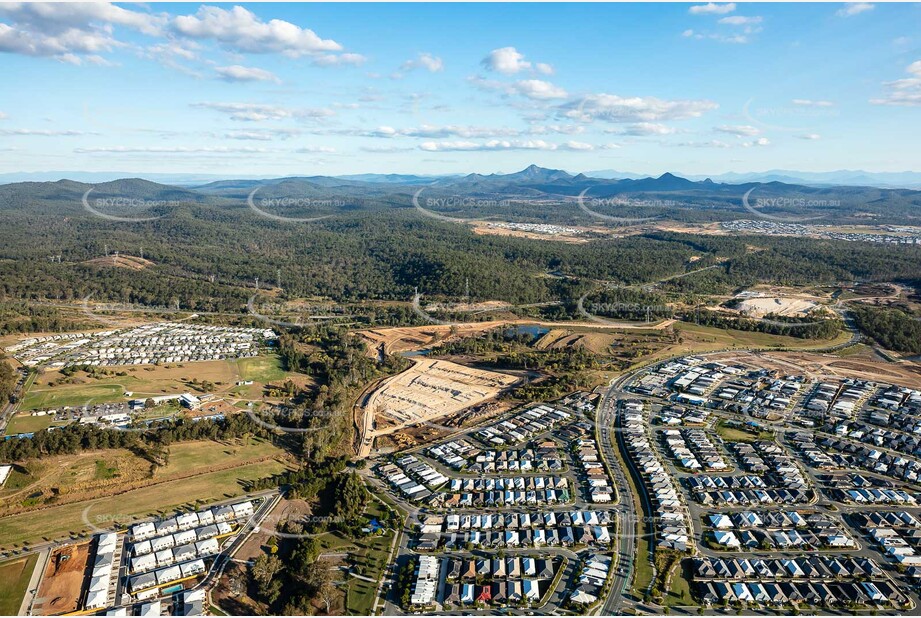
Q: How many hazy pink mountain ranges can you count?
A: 0